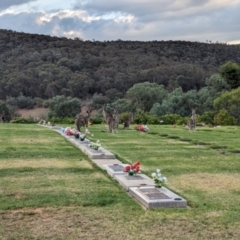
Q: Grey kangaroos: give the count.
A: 5